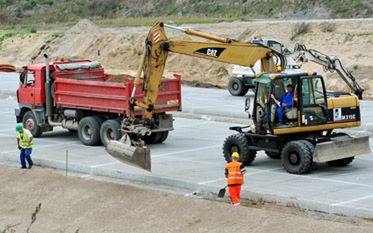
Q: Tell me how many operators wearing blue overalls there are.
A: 1